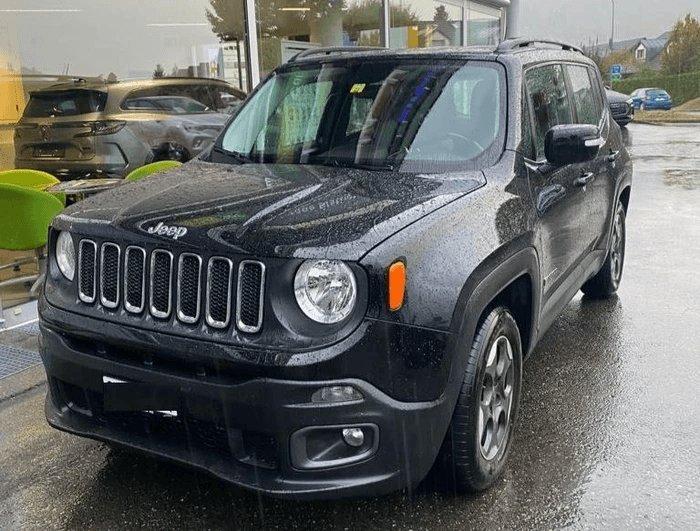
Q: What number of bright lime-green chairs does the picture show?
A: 3